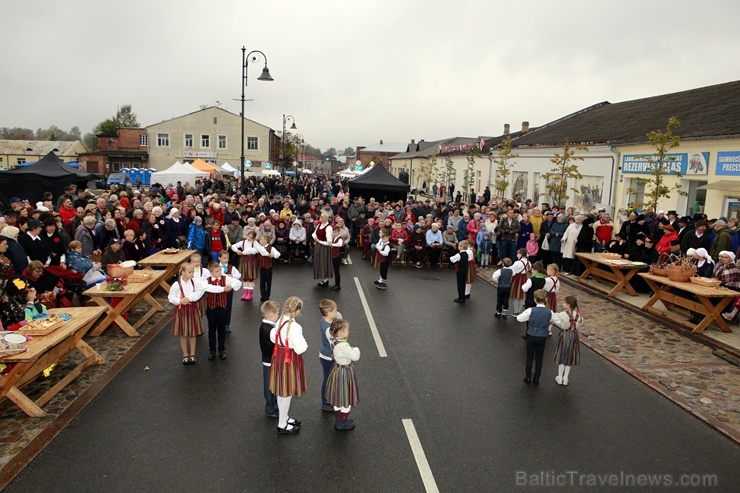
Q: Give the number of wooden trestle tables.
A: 5